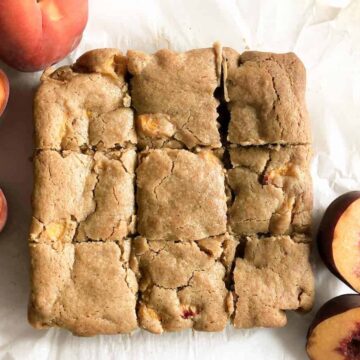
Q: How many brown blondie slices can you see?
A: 9